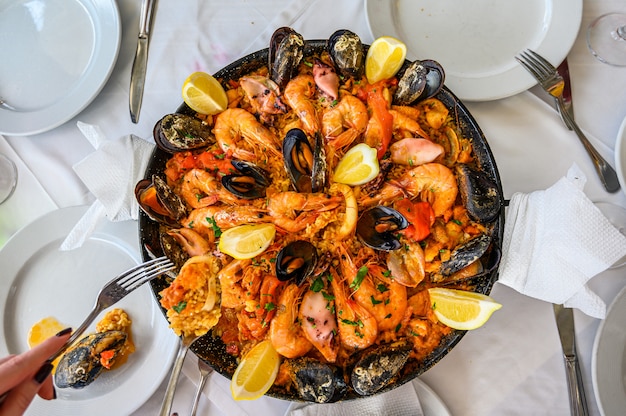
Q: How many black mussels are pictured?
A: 15